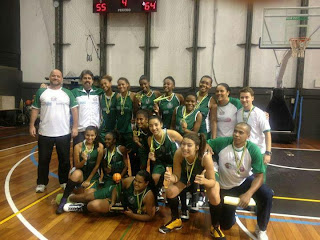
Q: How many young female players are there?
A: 12